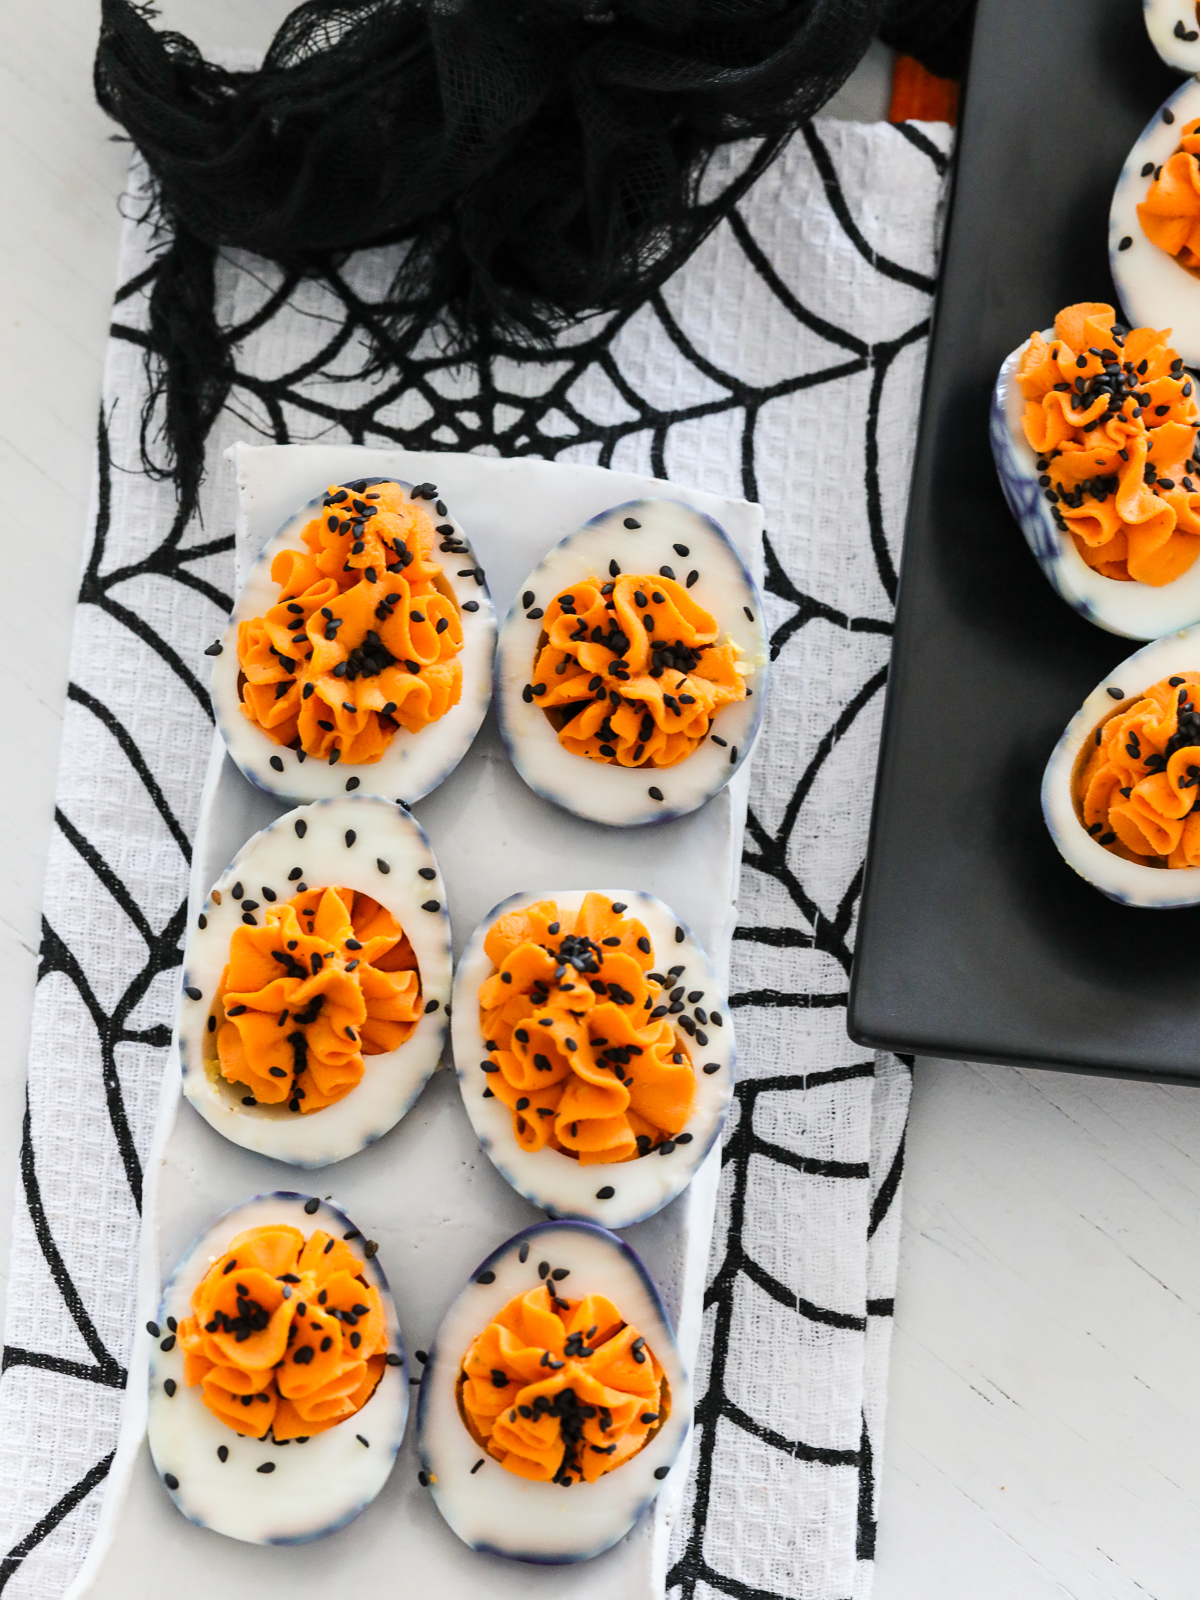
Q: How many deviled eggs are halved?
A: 10